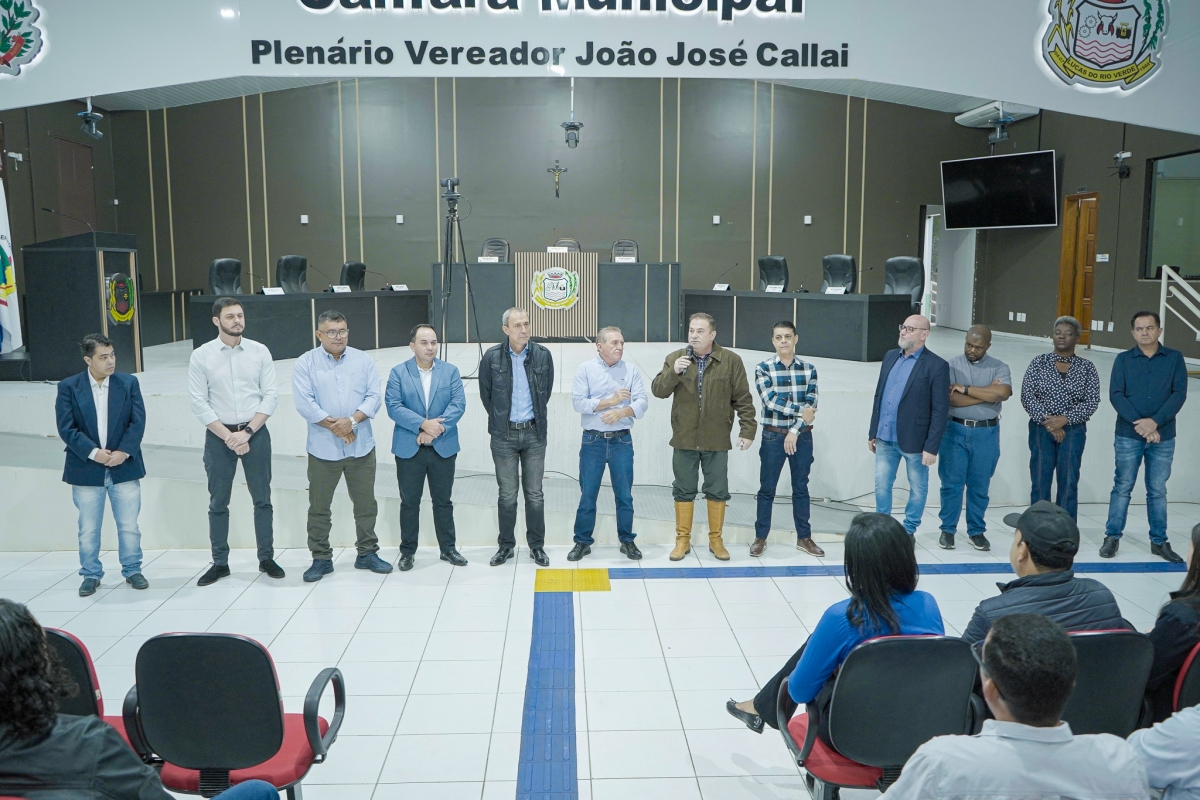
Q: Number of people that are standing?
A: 12